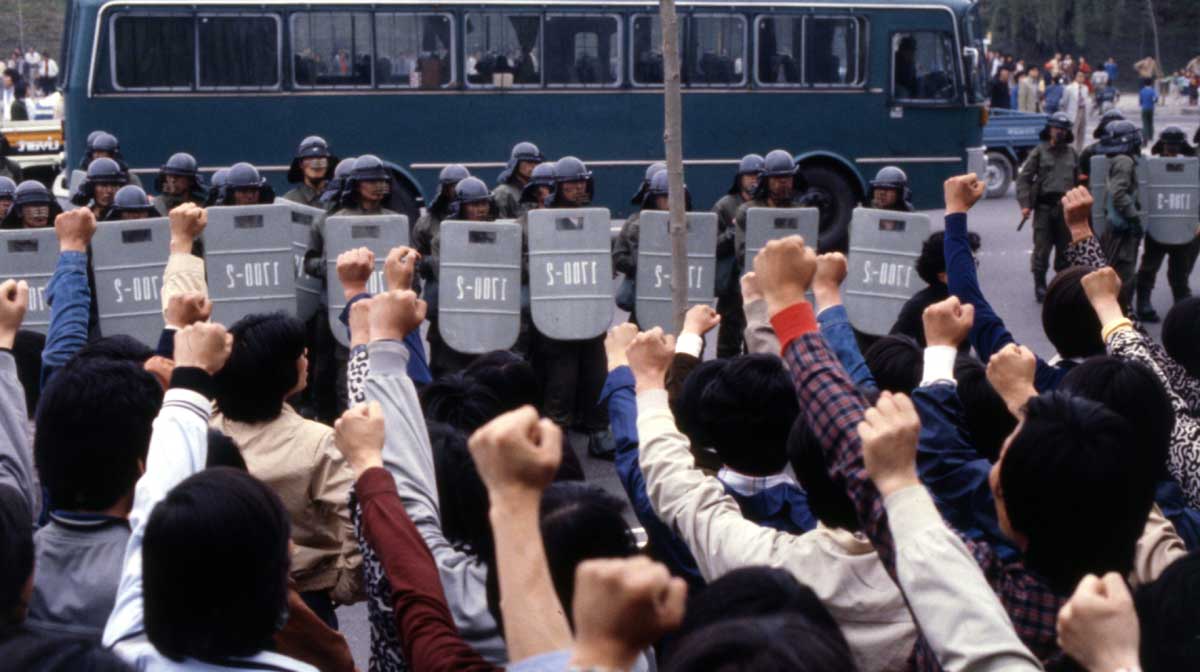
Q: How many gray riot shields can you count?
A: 12